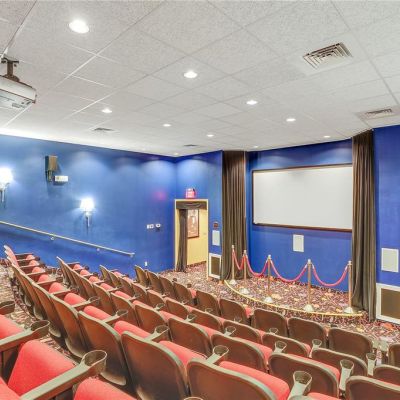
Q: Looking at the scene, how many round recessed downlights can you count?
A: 10